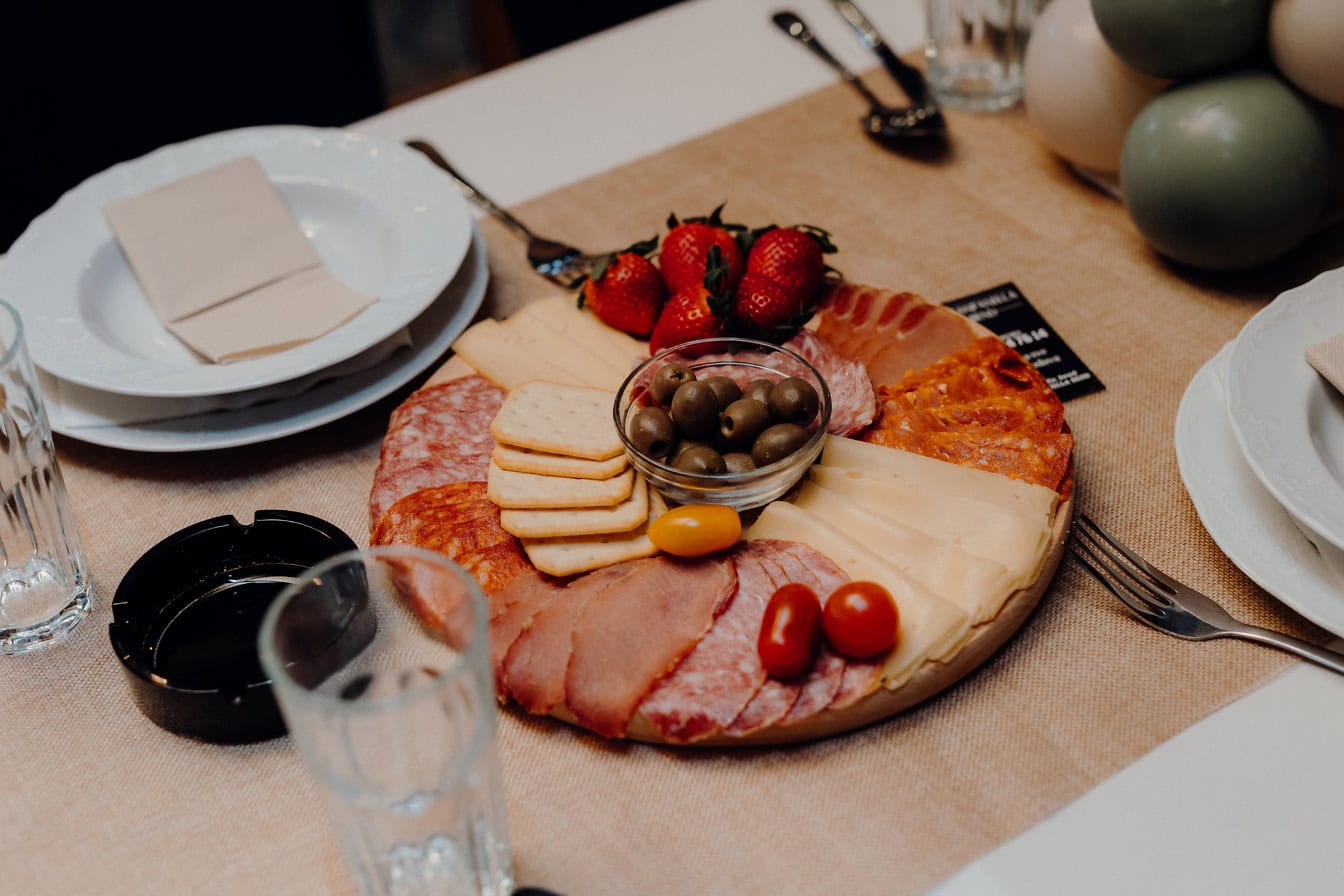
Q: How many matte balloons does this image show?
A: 4